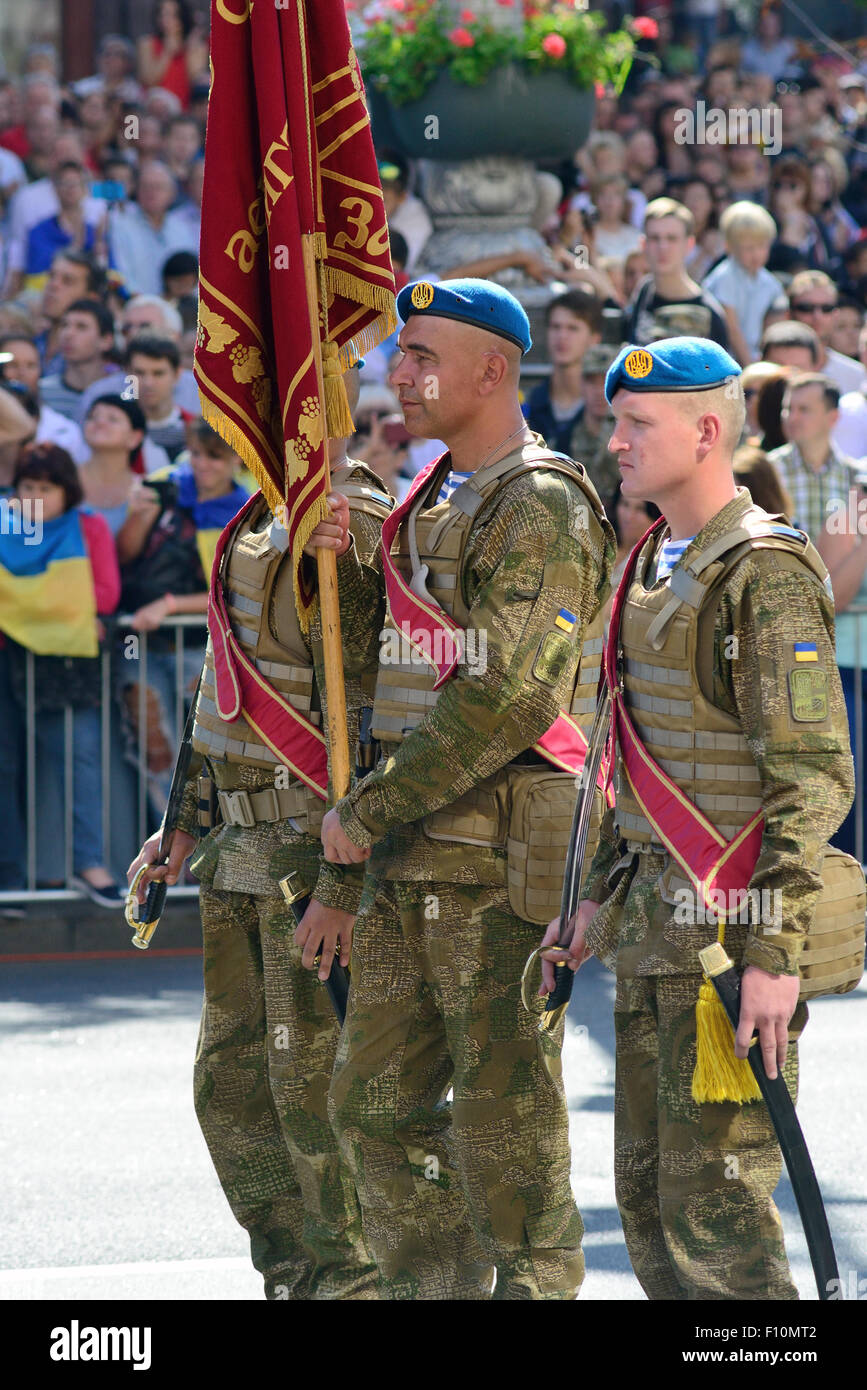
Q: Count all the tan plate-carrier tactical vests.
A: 3